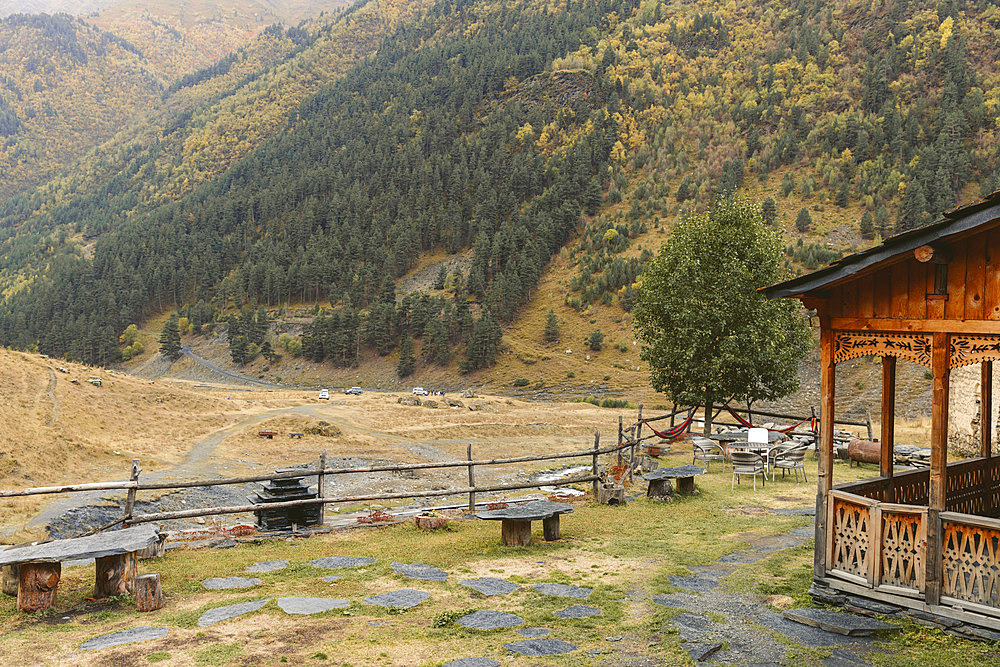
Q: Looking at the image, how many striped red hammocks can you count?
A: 2